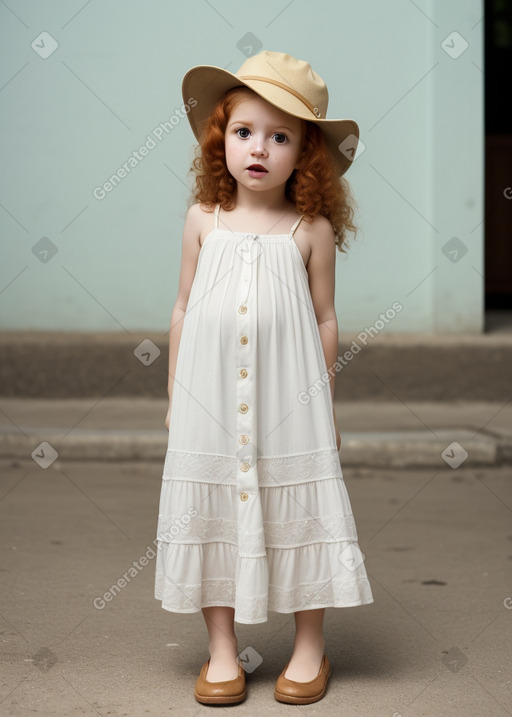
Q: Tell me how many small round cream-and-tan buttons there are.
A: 7